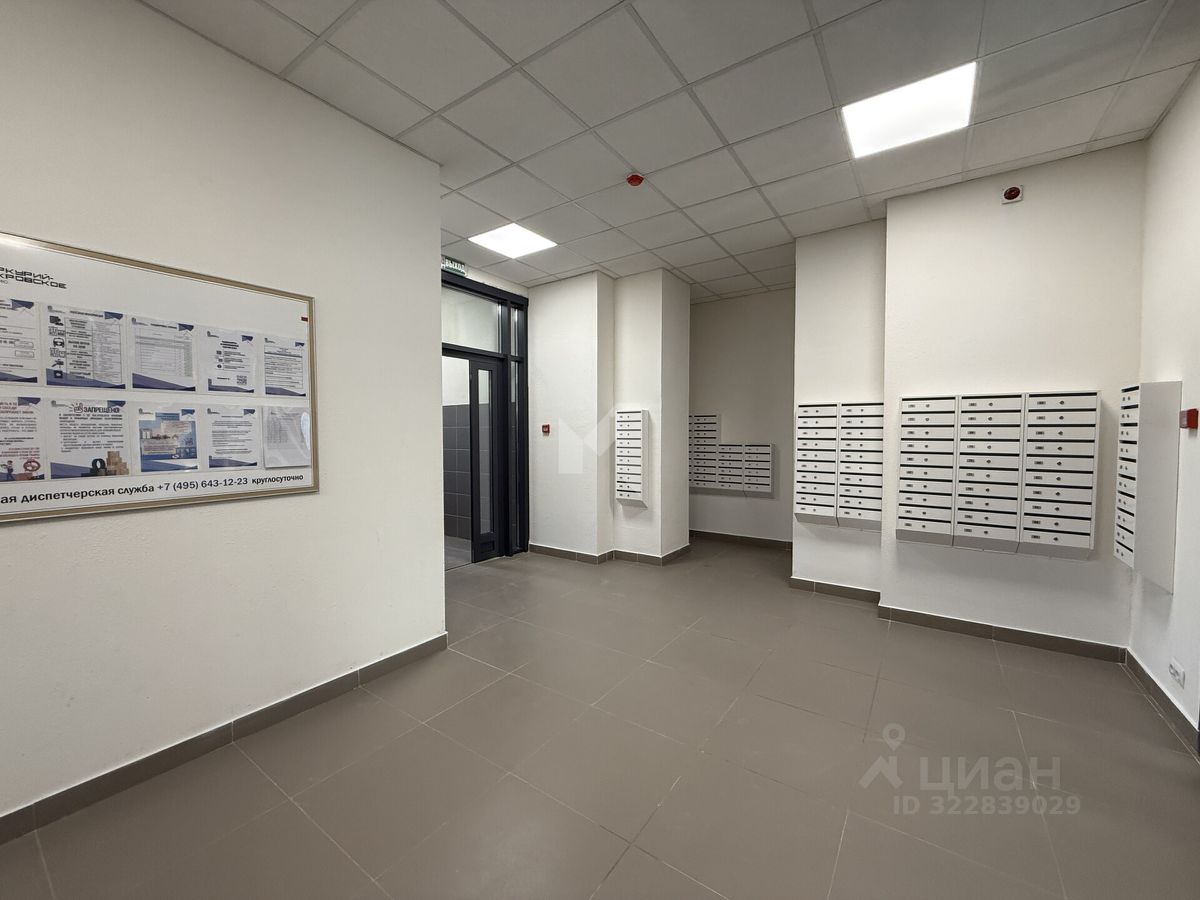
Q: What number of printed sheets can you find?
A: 10